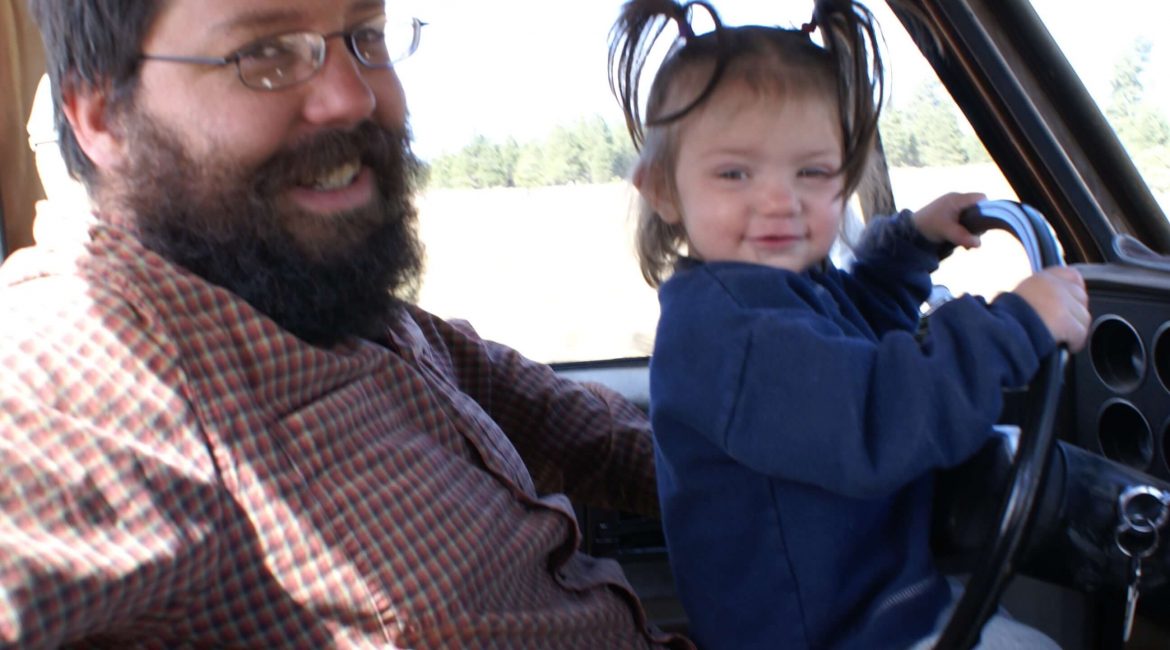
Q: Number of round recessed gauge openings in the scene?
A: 4